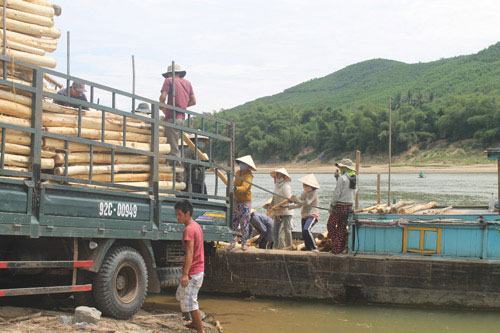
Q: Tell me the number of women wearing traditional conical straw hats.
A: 3